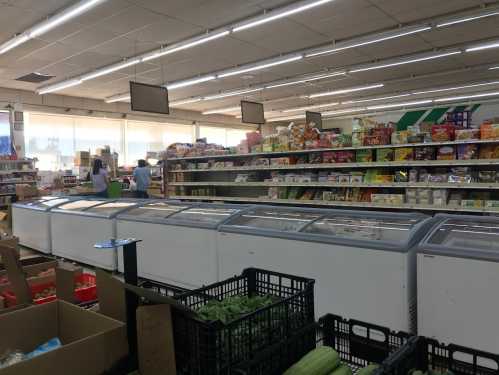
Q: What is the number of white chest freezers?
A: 5